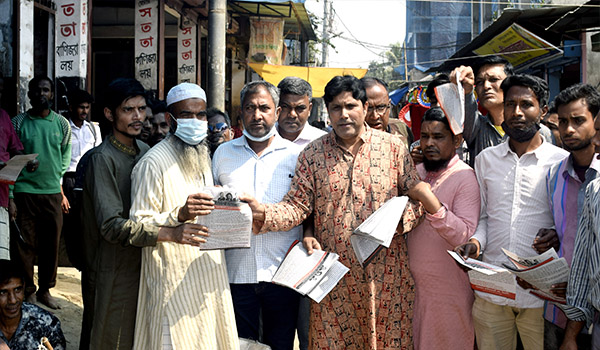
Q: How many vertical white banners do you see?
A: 3